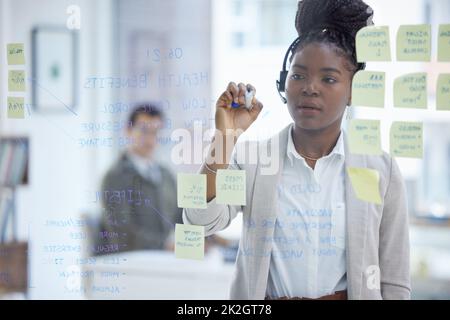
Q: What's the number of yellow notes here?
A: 15